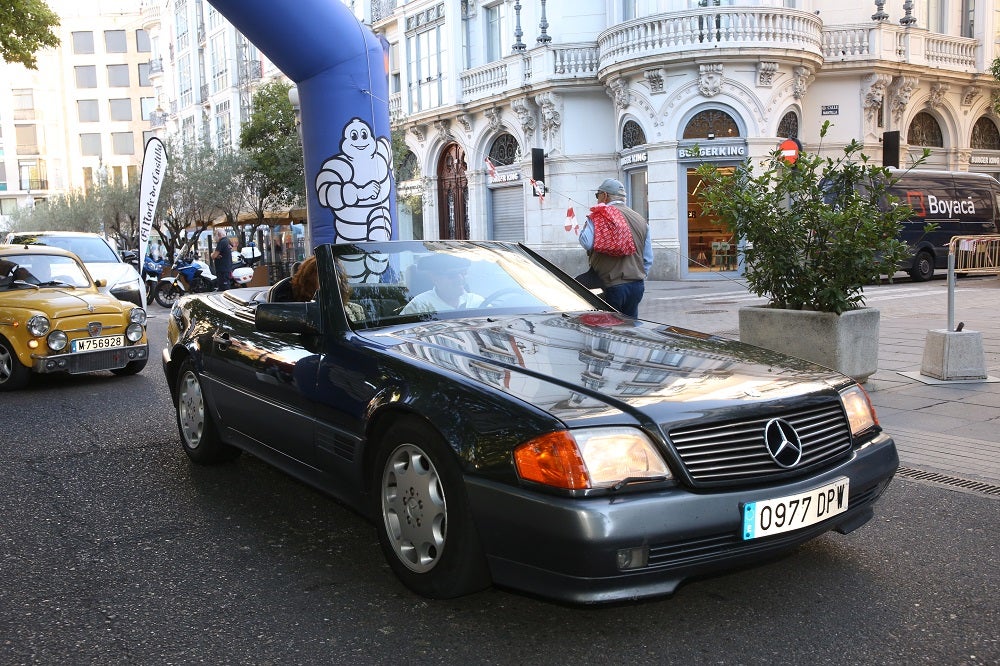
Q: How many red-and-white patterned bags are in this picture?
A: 1